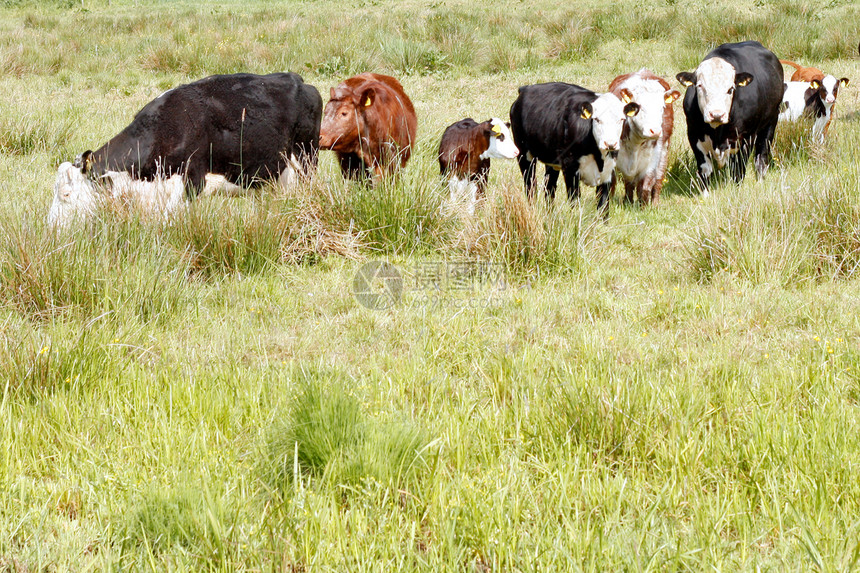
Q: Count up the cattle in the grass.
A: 8